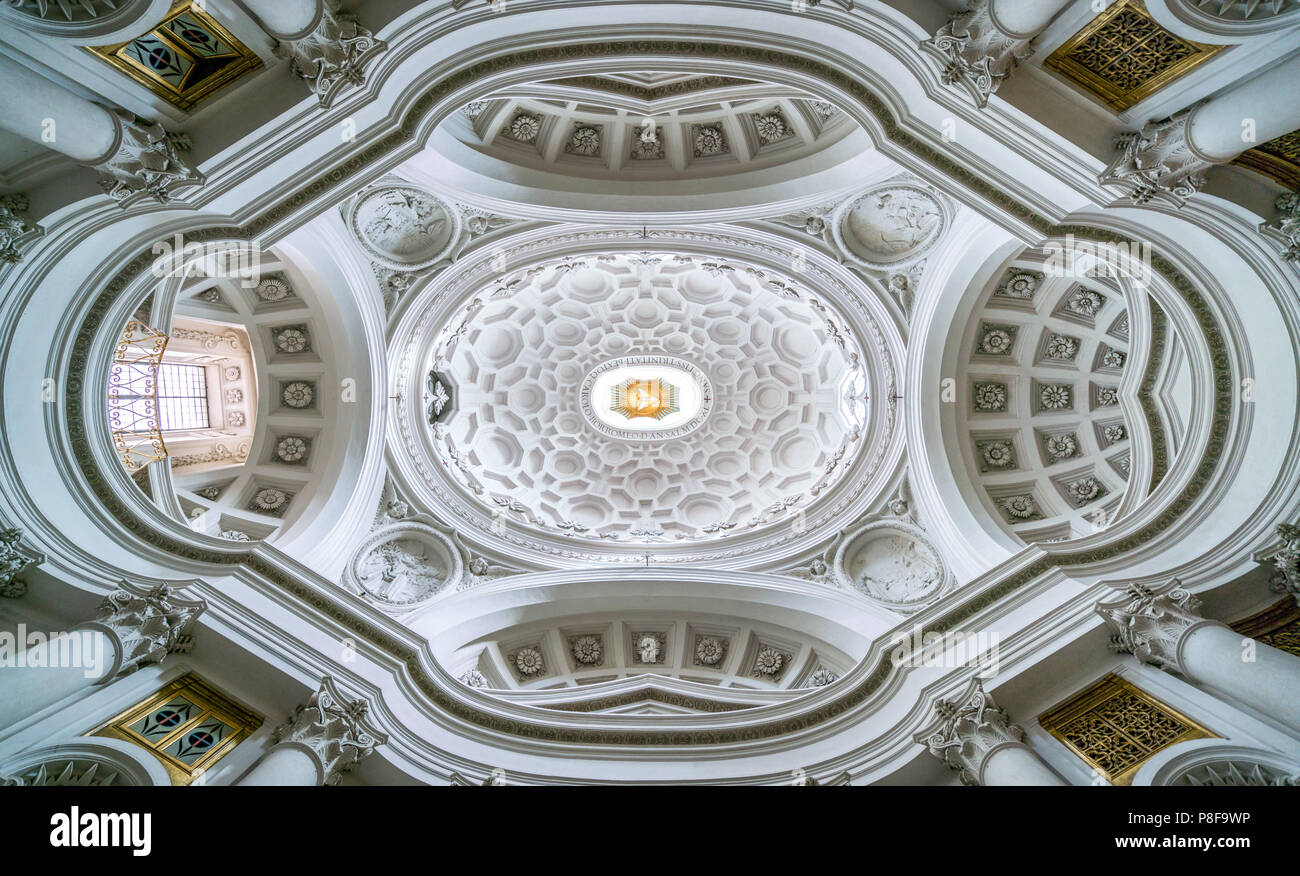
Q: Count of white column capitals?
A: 12